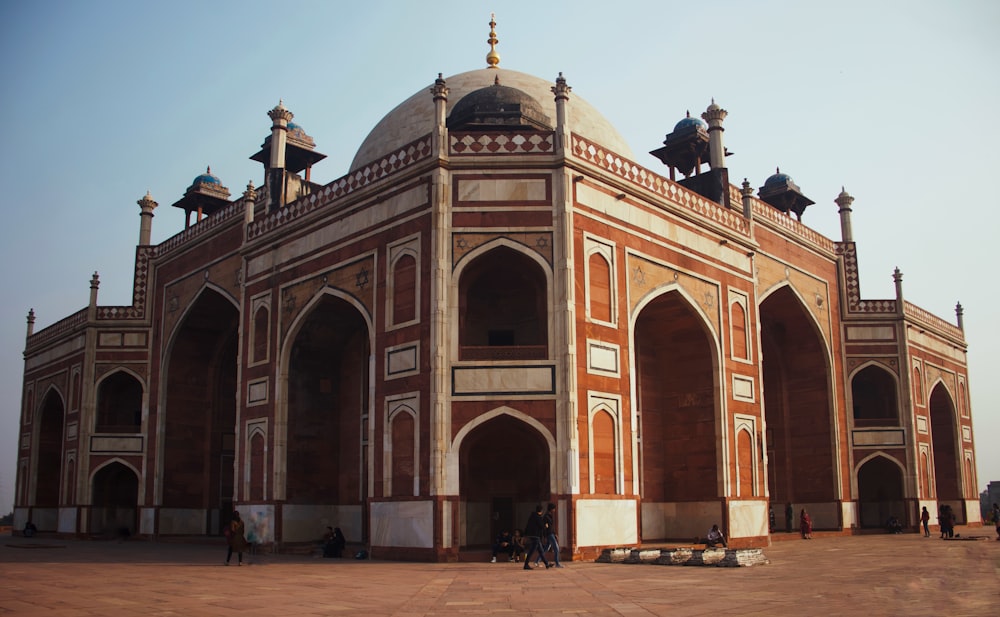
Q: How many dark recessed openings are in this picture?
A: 12